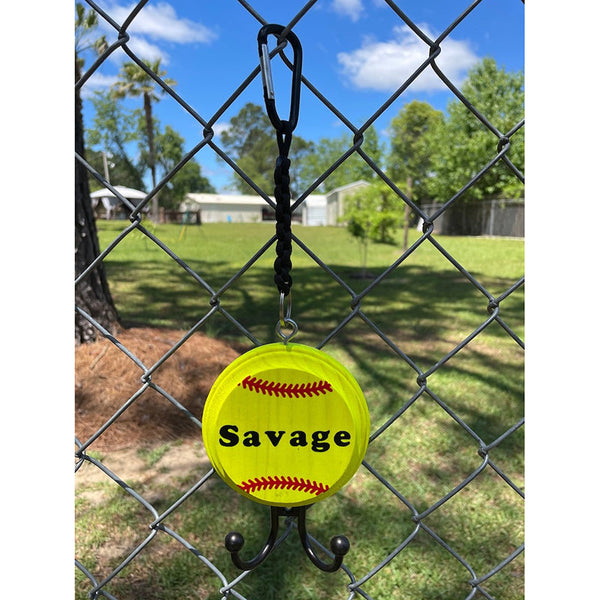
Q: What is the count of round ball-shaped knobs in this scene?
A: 2